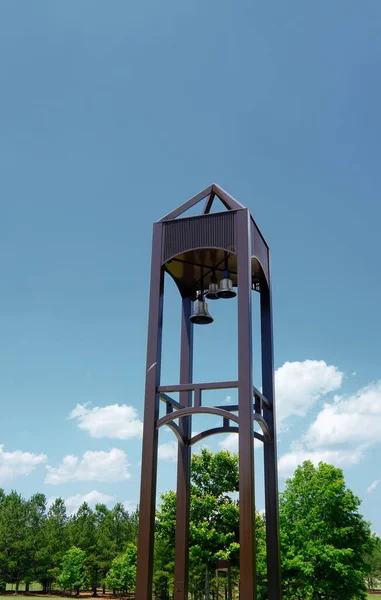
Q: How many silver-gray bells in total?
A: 3